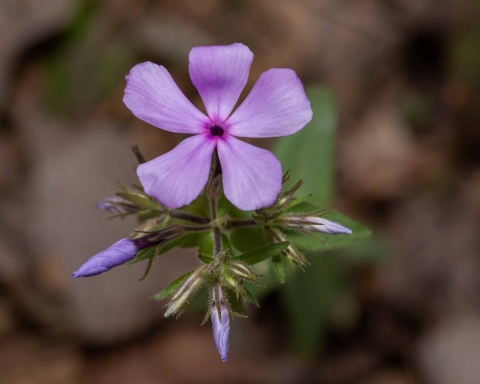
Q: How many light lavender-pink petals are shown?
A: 5